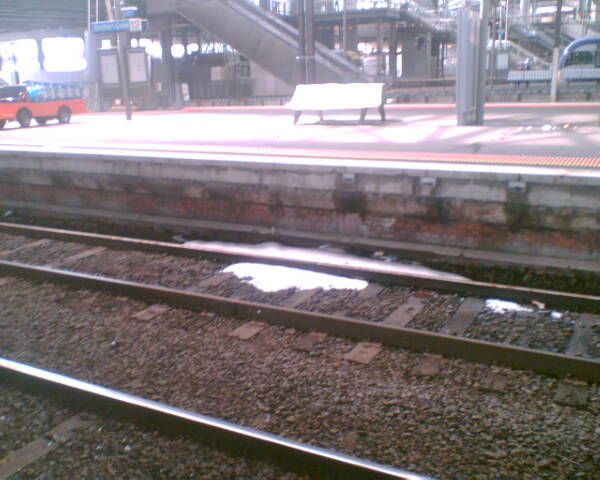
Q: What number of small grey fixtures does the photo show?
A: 3